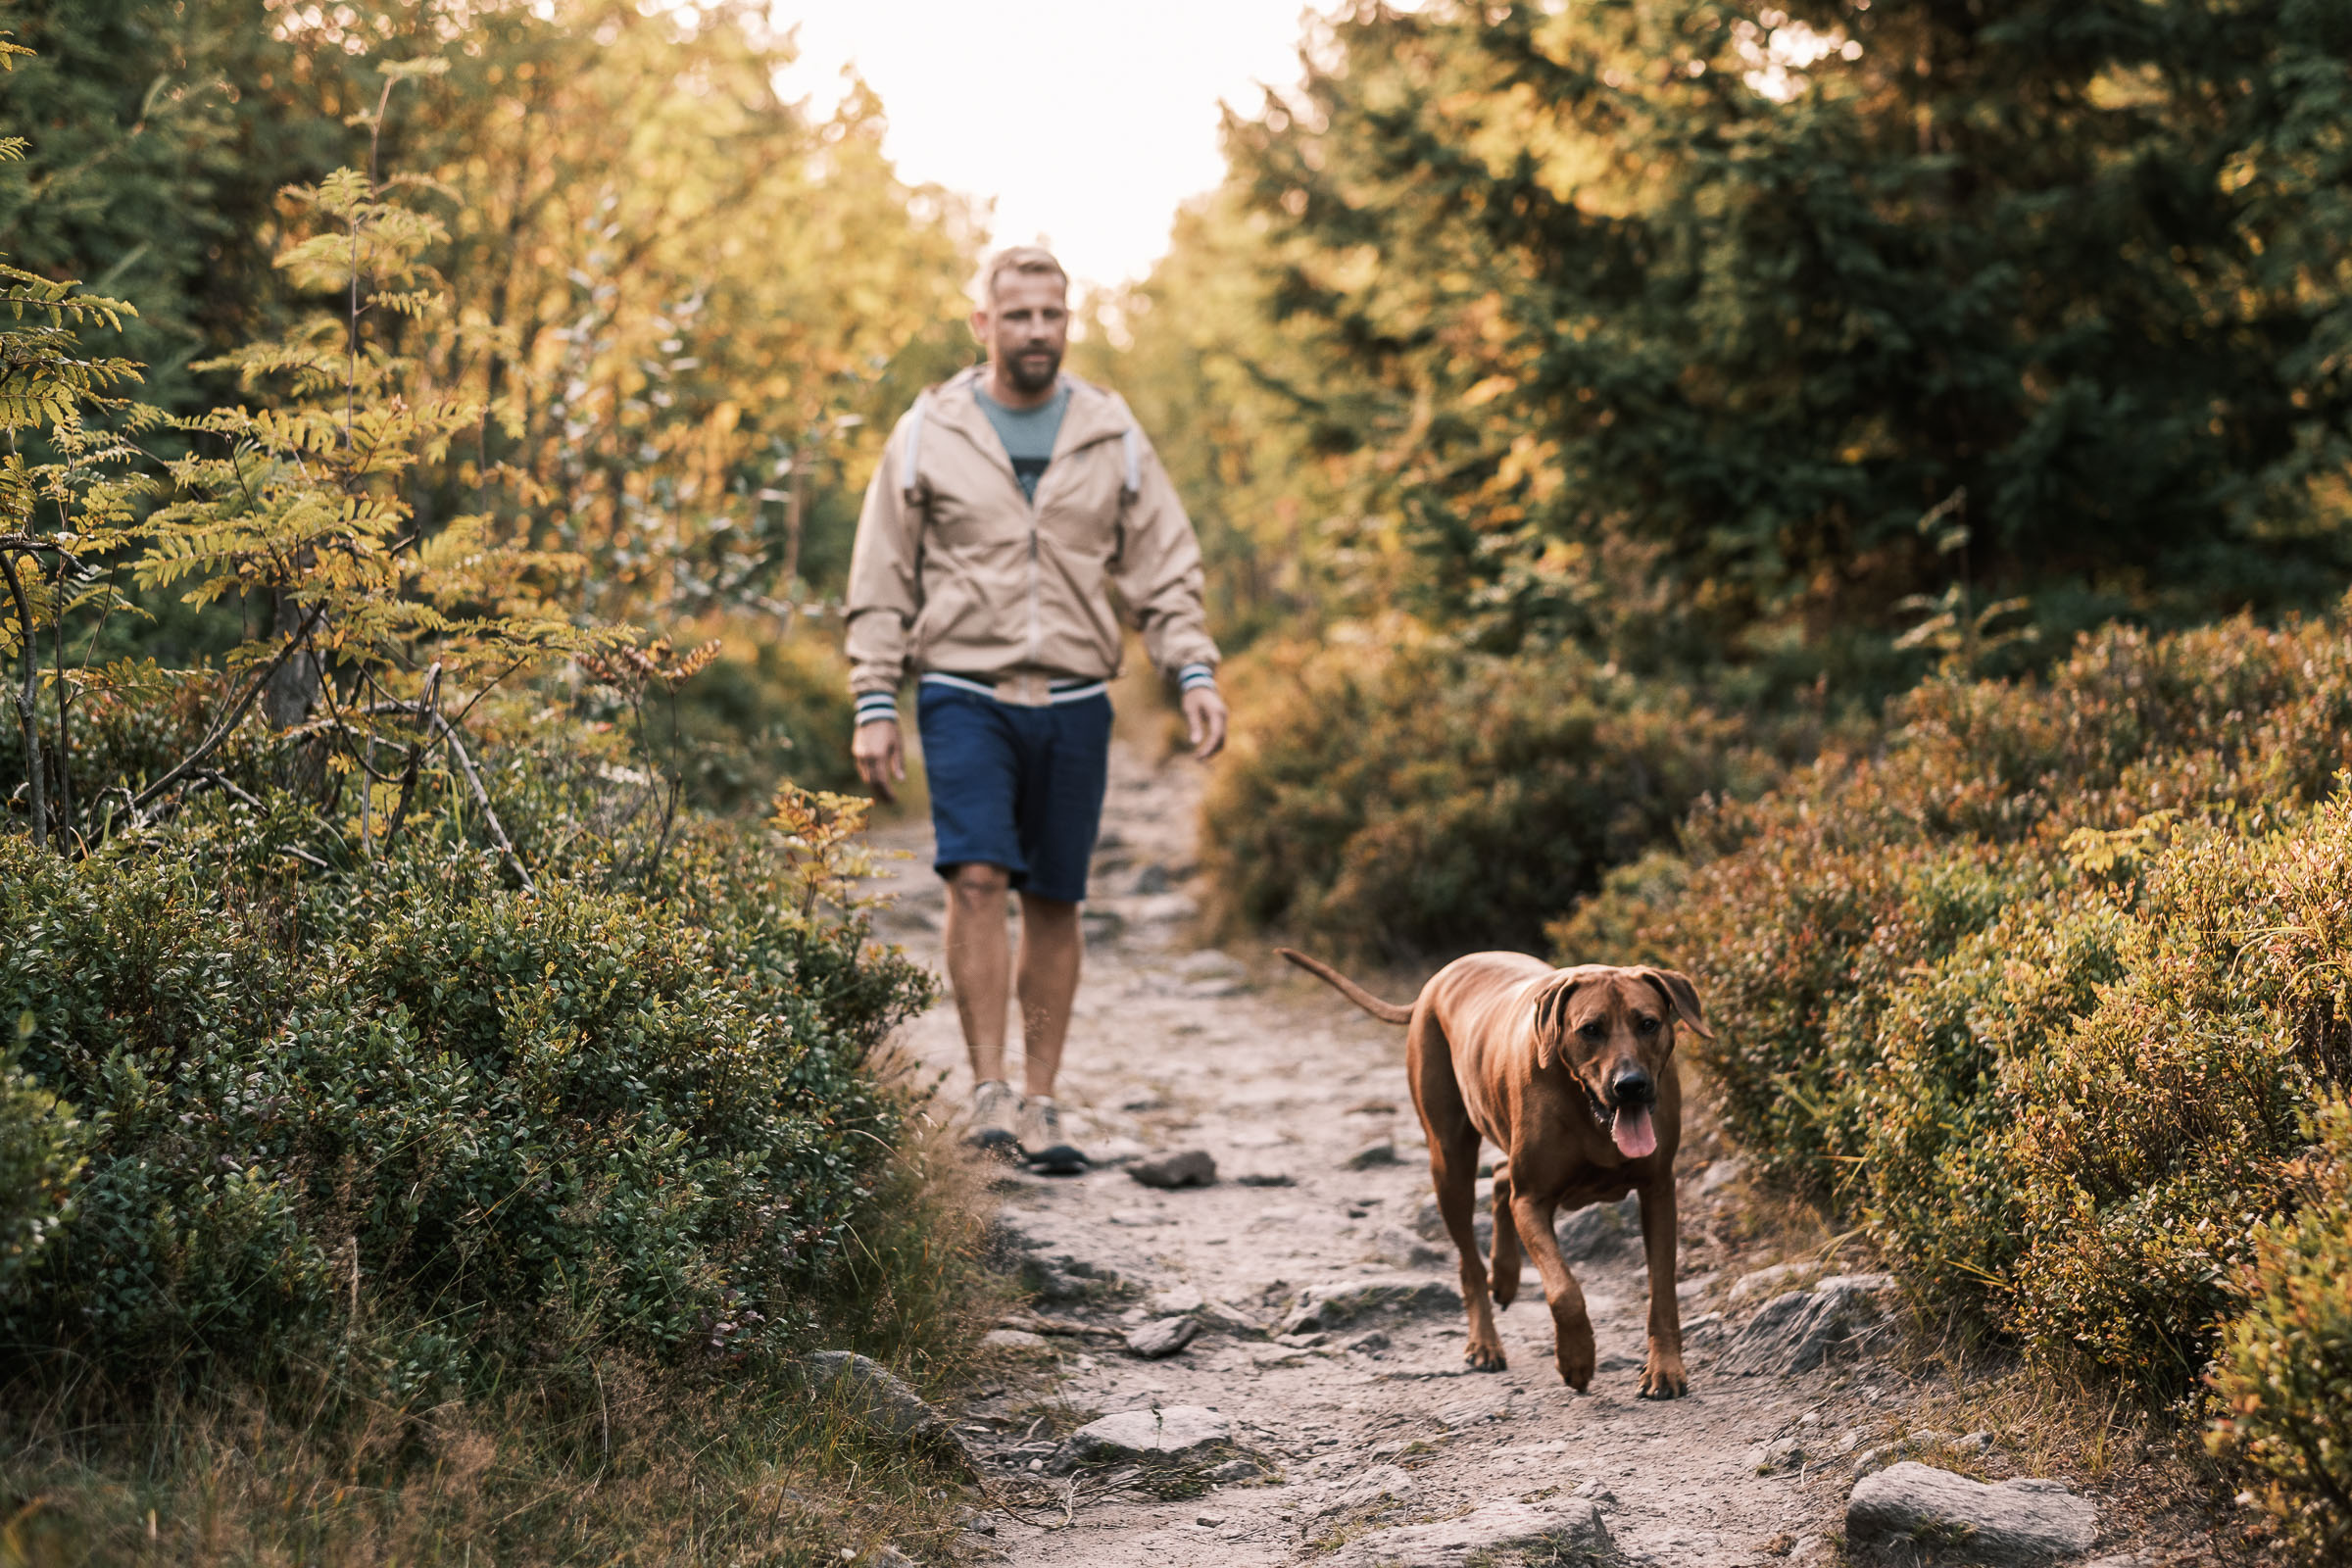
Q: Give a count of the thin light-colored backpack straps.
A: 2